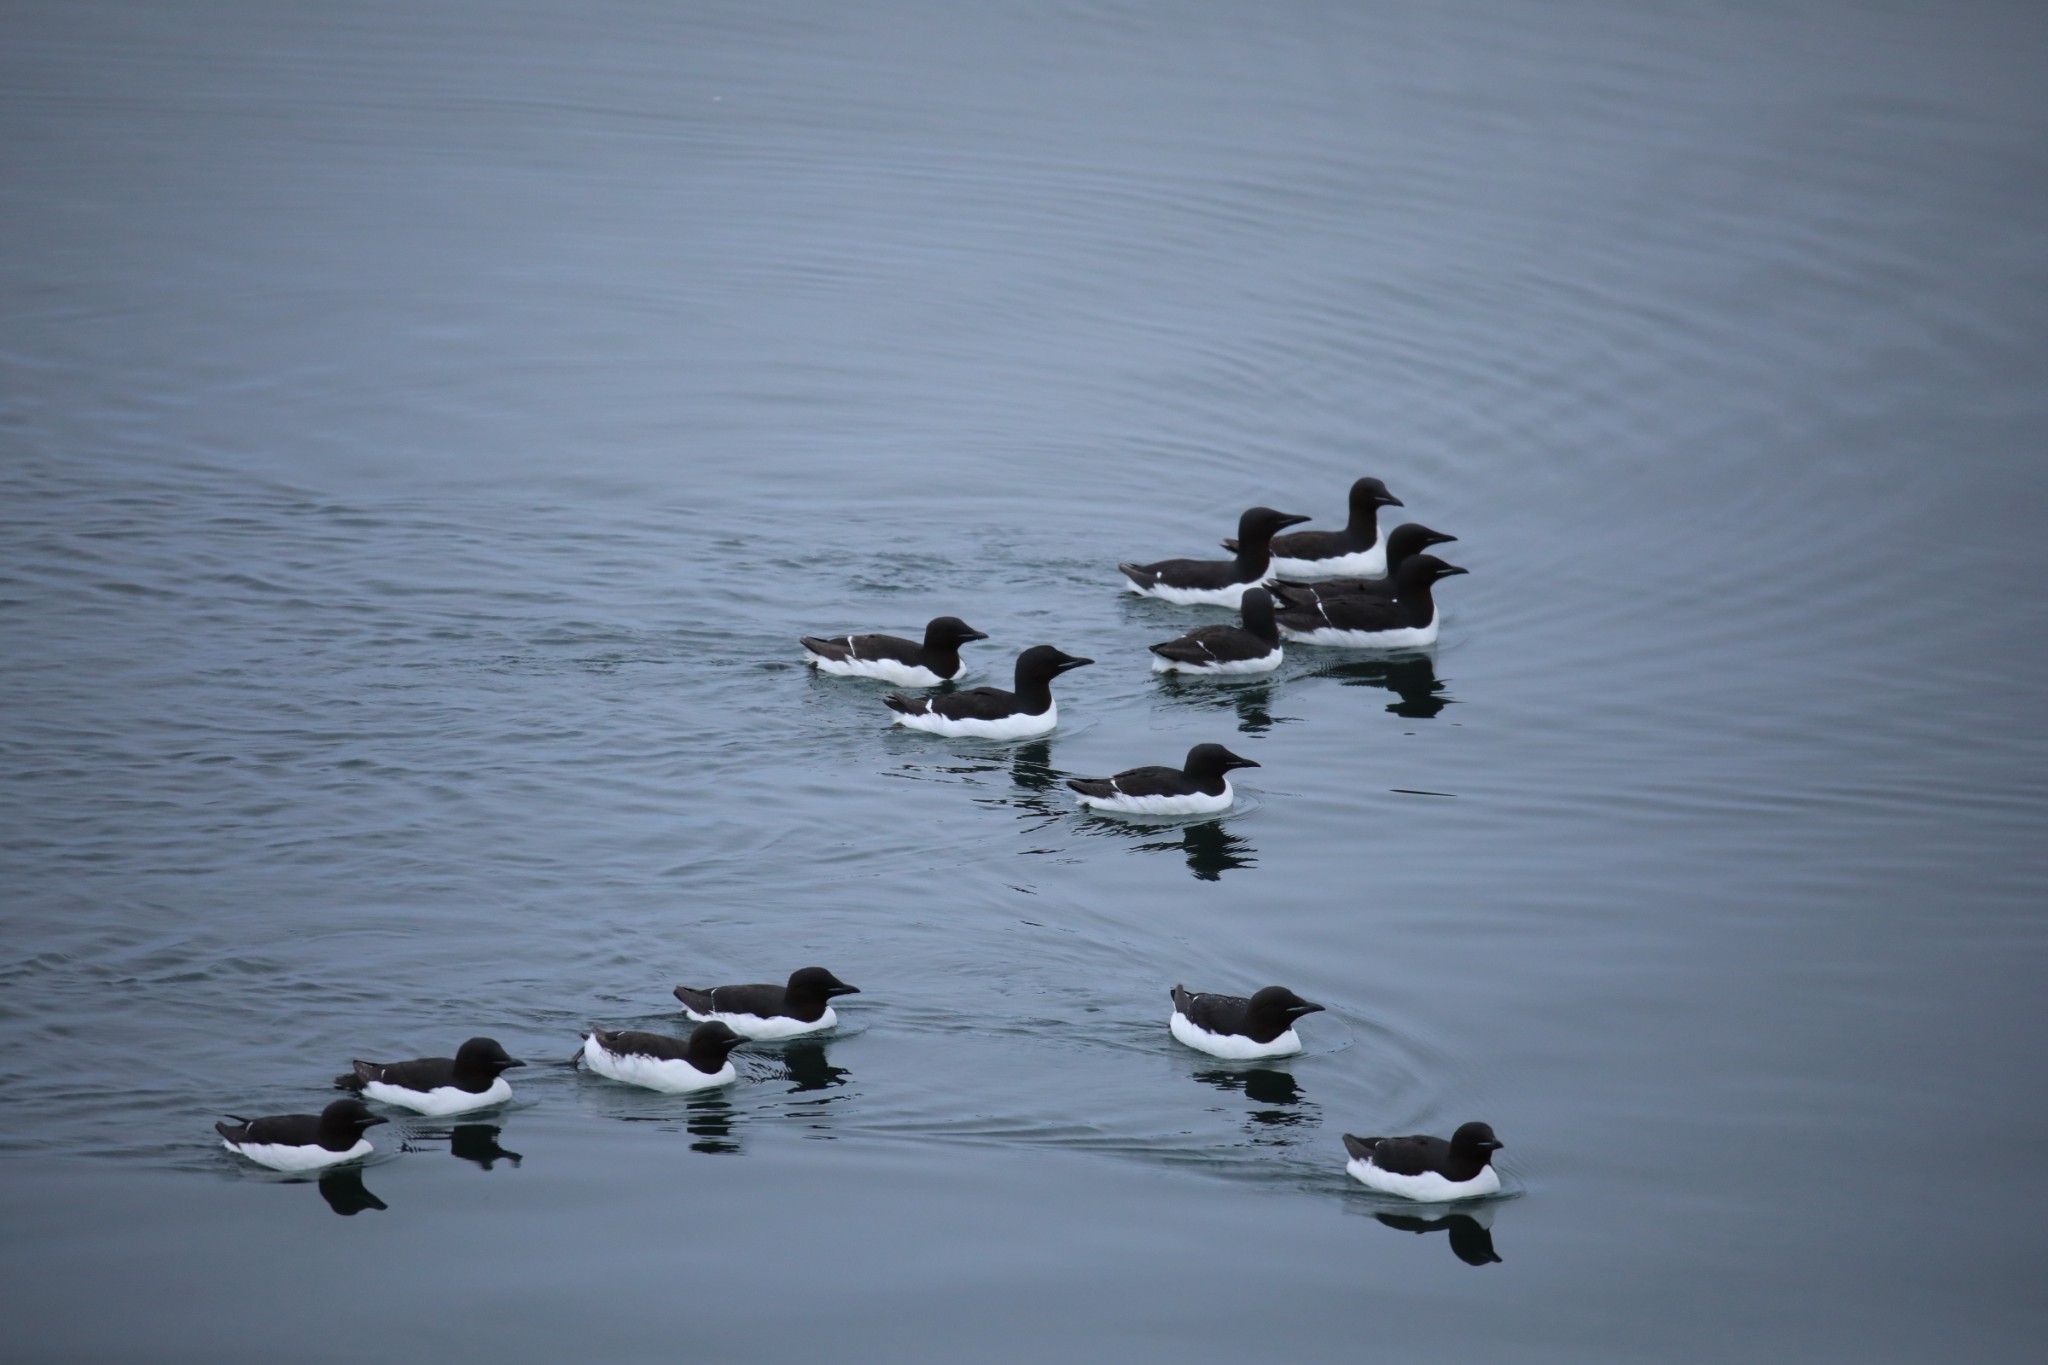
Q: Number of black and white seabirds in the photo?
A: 14